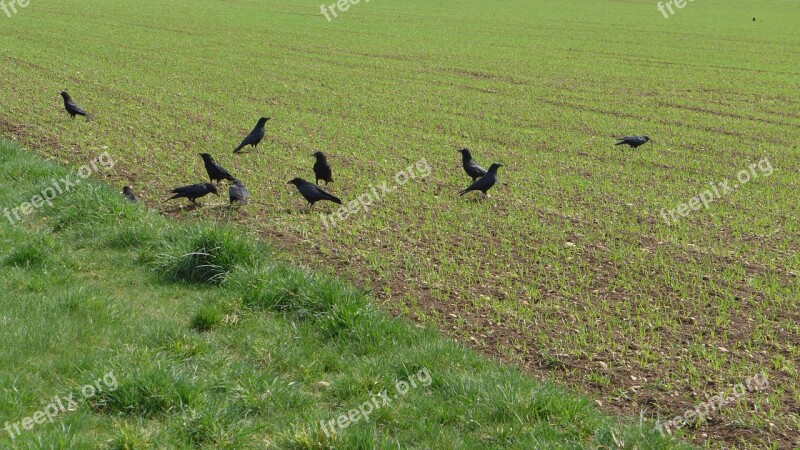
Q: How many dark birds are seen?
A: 11